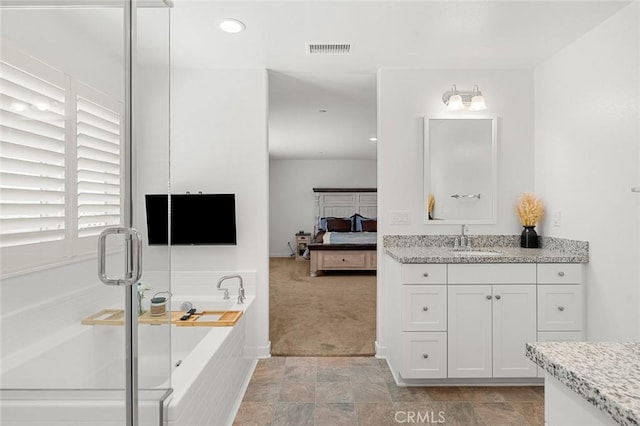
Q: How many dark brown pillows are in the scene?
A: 2